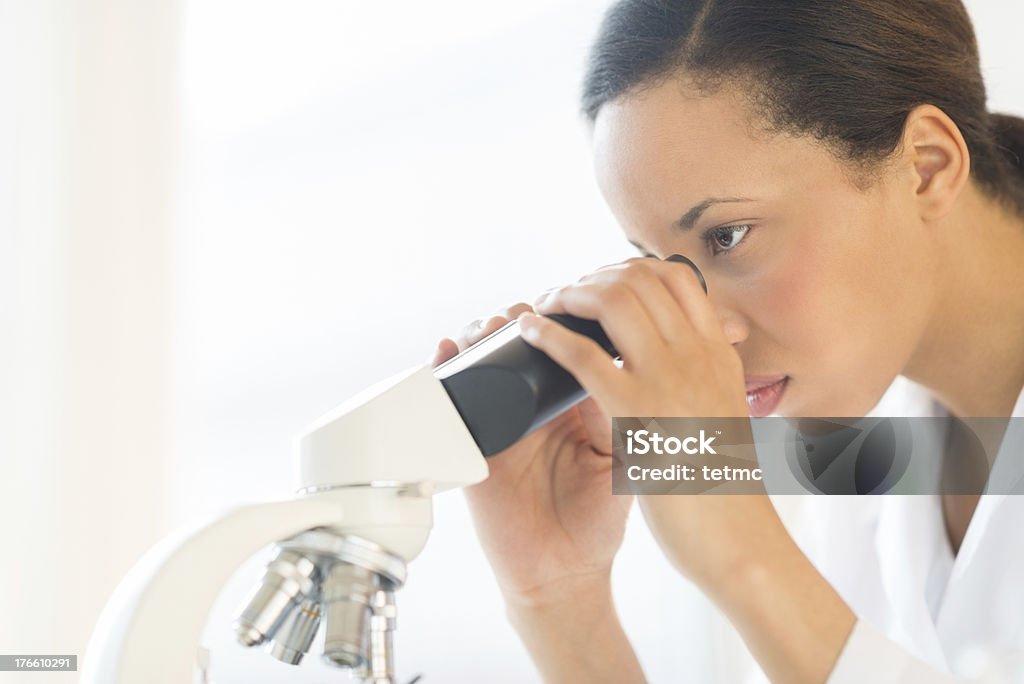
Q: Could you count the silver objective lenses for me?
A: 4